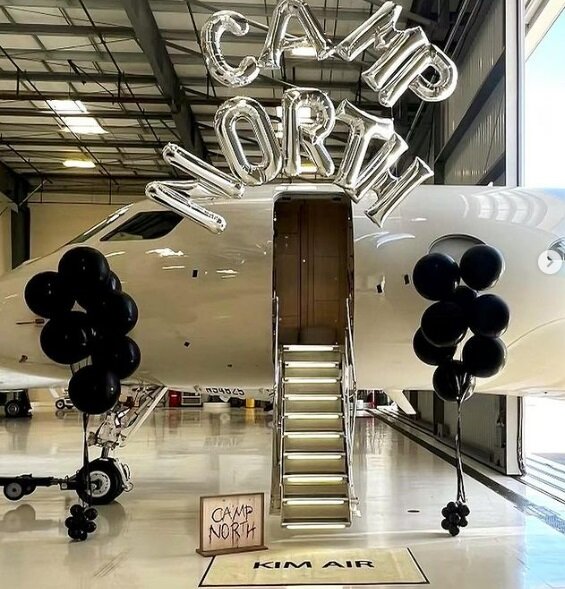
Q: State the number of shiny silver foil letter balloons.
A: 9